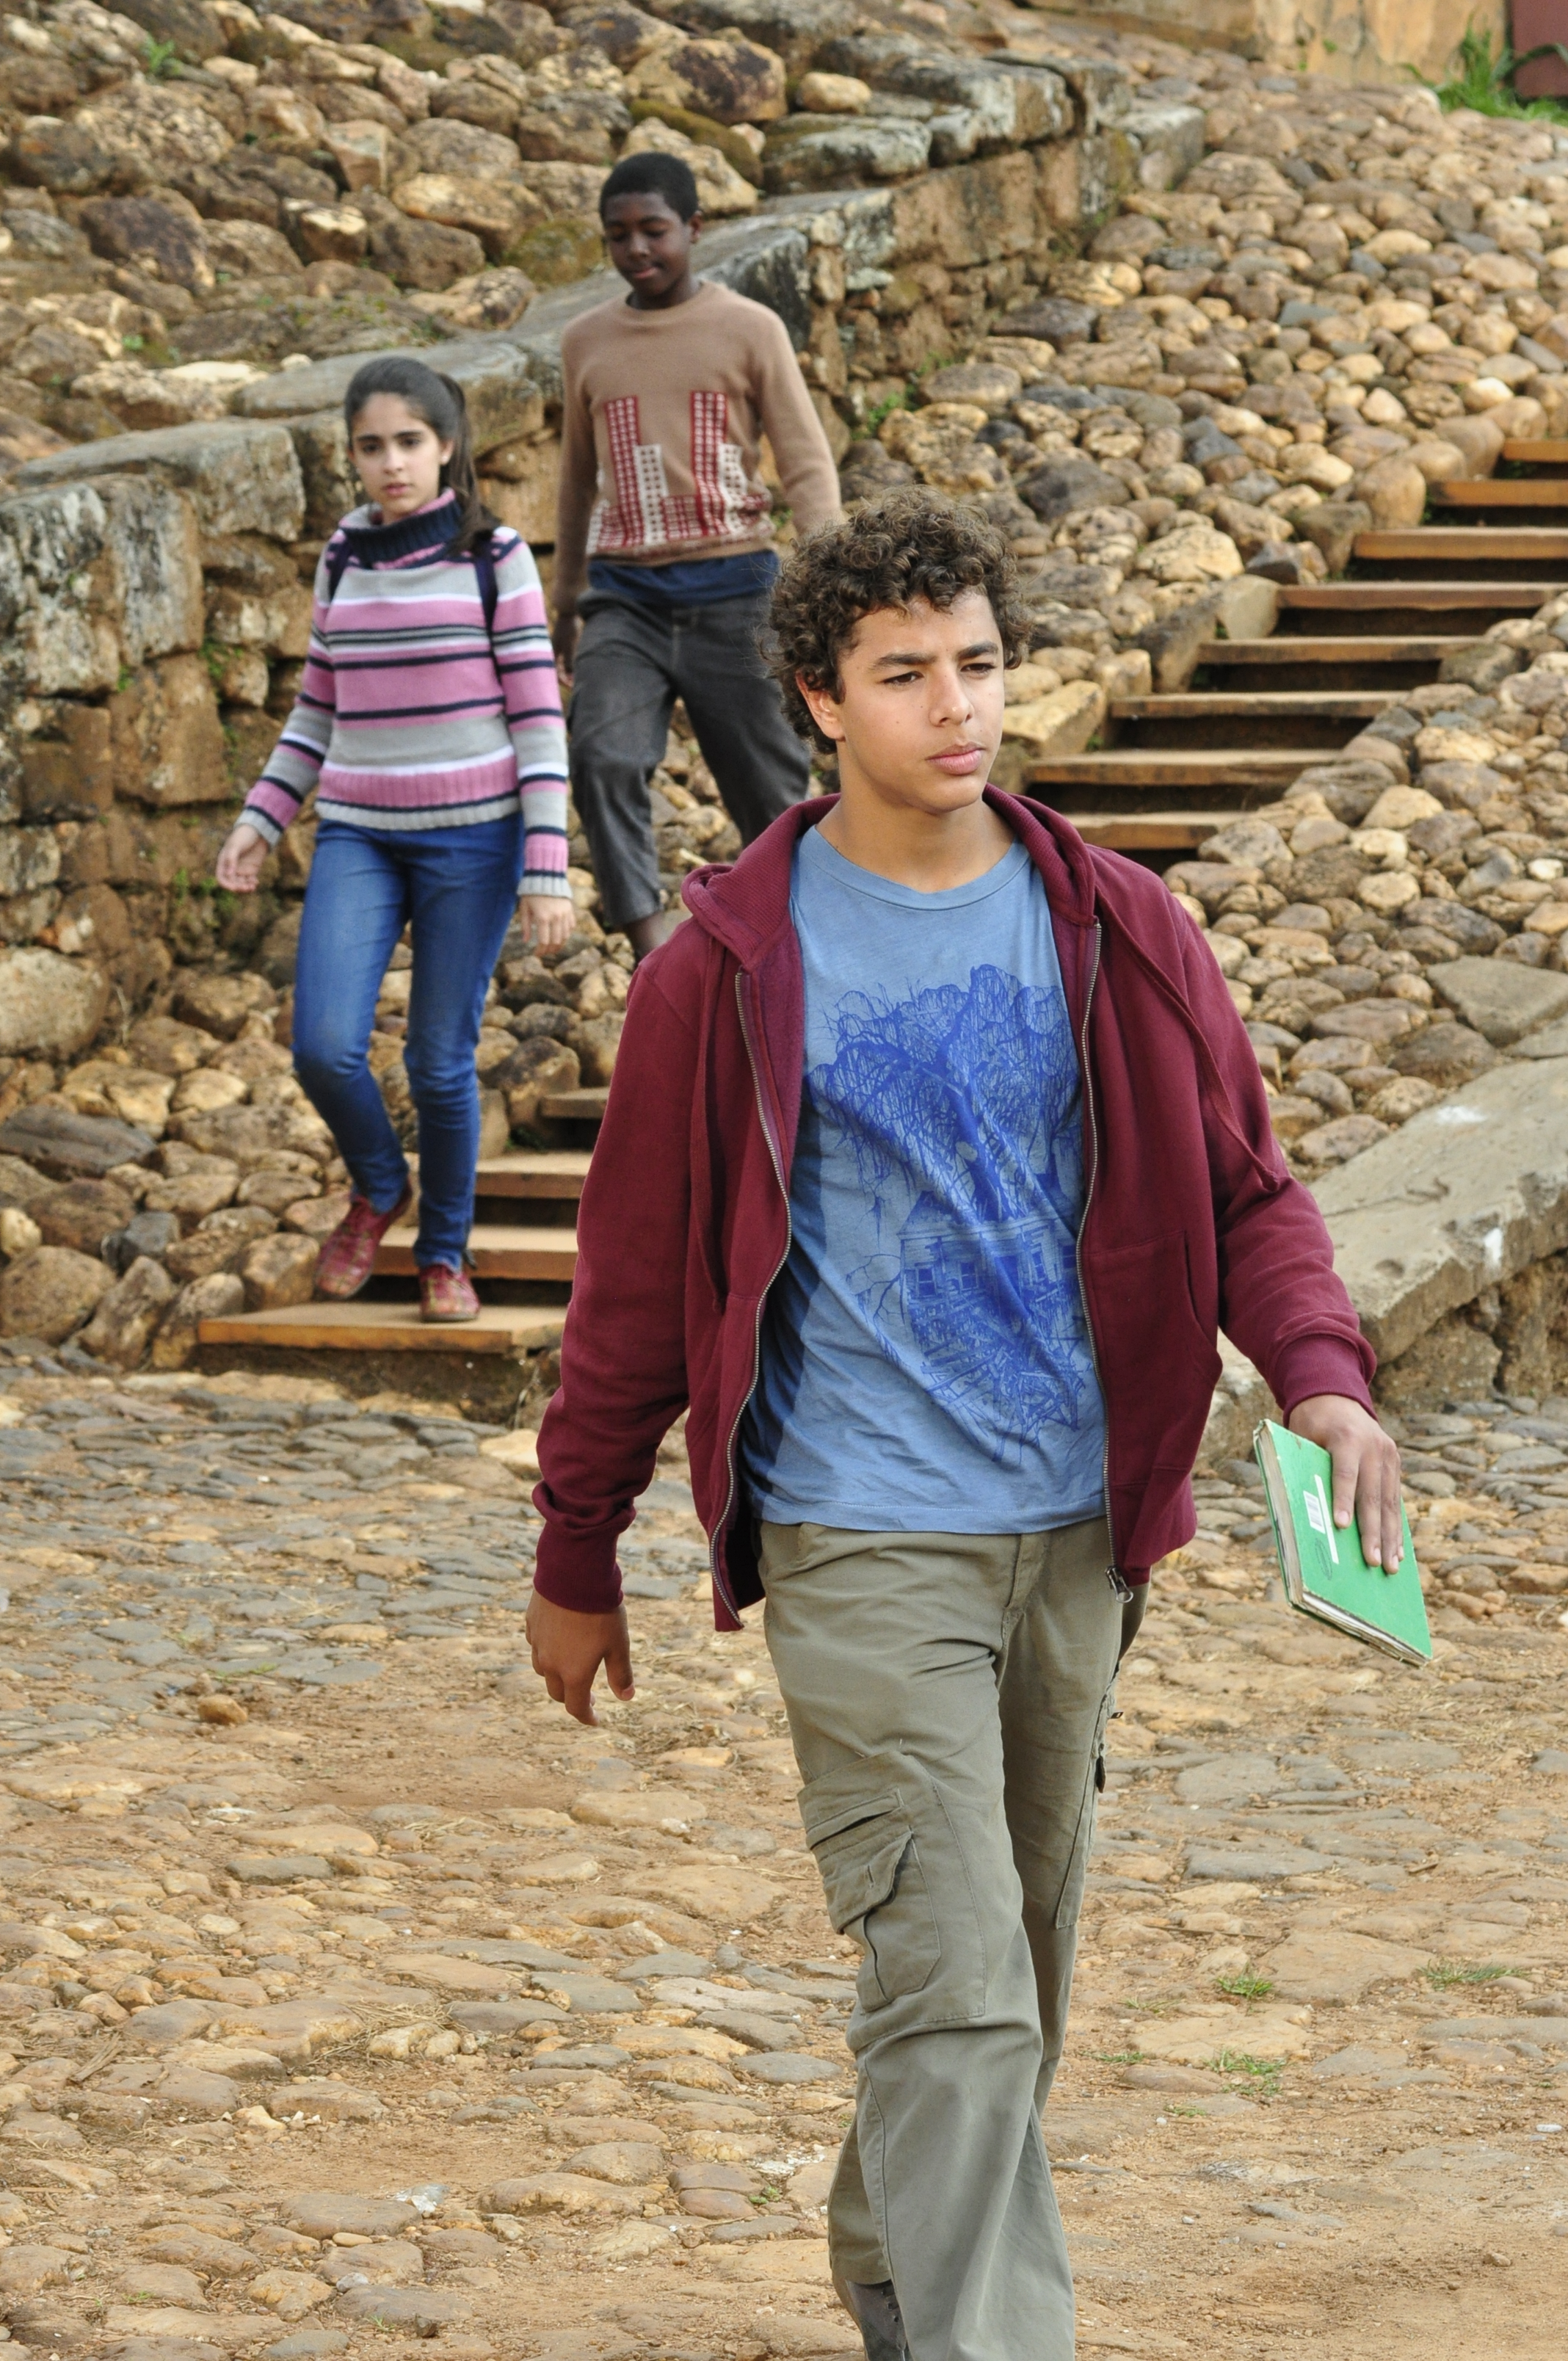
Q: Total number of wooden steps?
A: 12